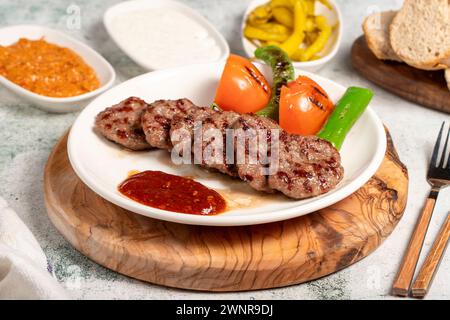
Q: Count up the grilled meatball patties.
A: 6